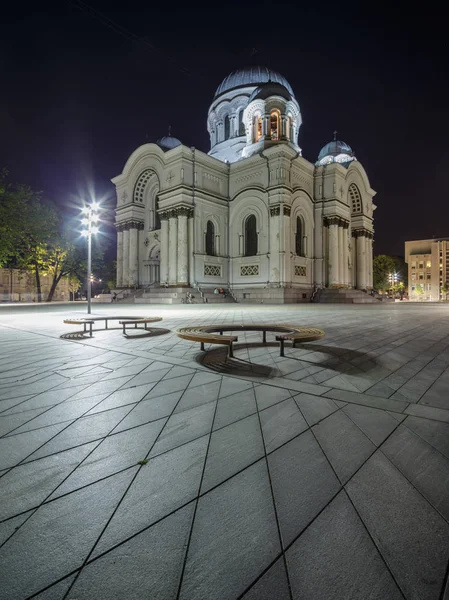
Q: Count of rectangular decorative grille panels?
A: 3